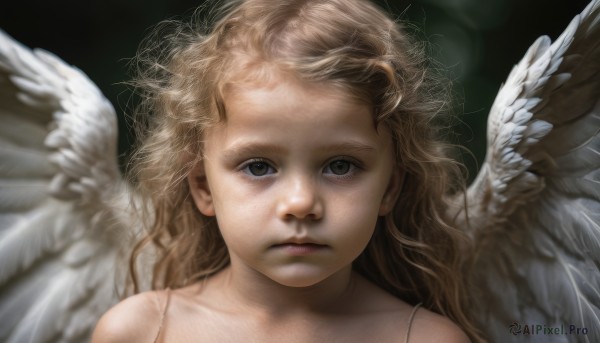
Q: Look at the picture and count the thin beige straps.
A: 2